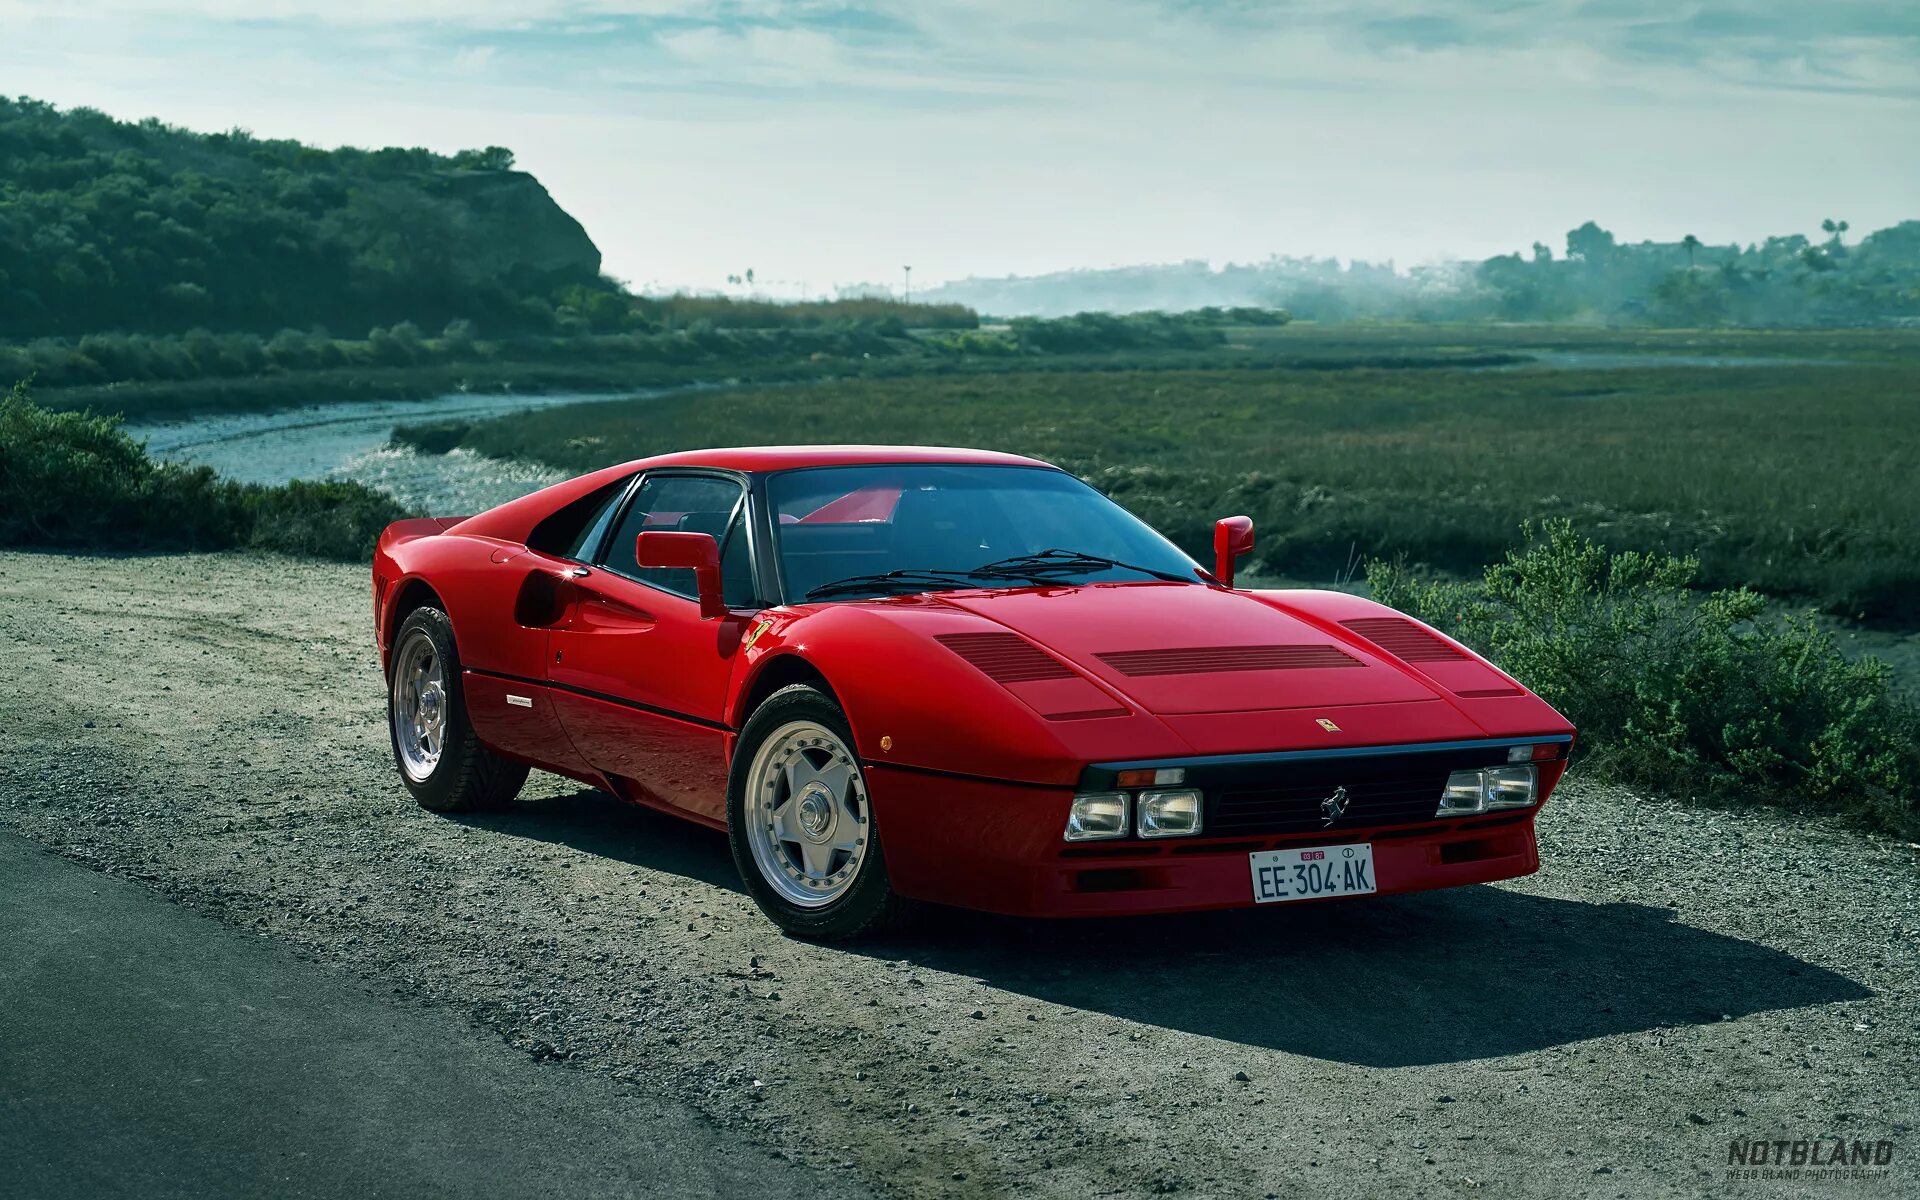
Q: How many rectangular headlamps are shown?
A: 4